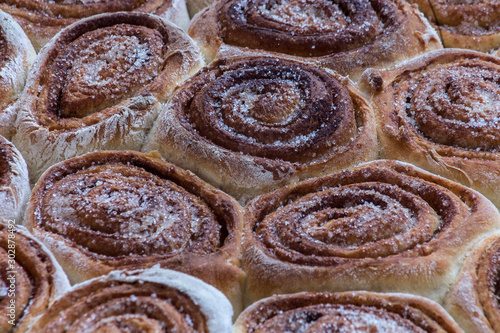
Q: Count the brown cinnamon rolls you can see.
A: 14